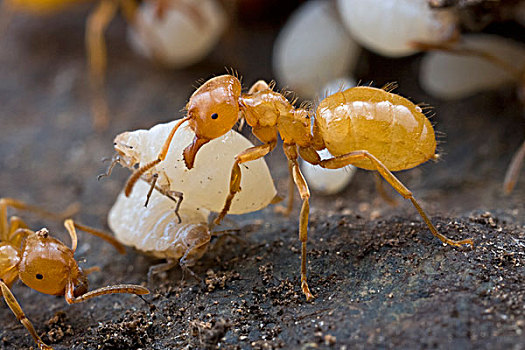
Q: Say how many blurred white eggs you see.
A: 5